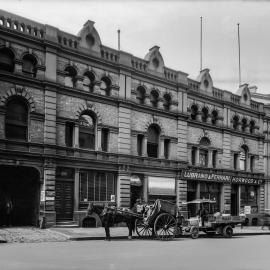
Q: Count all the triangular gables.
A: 4